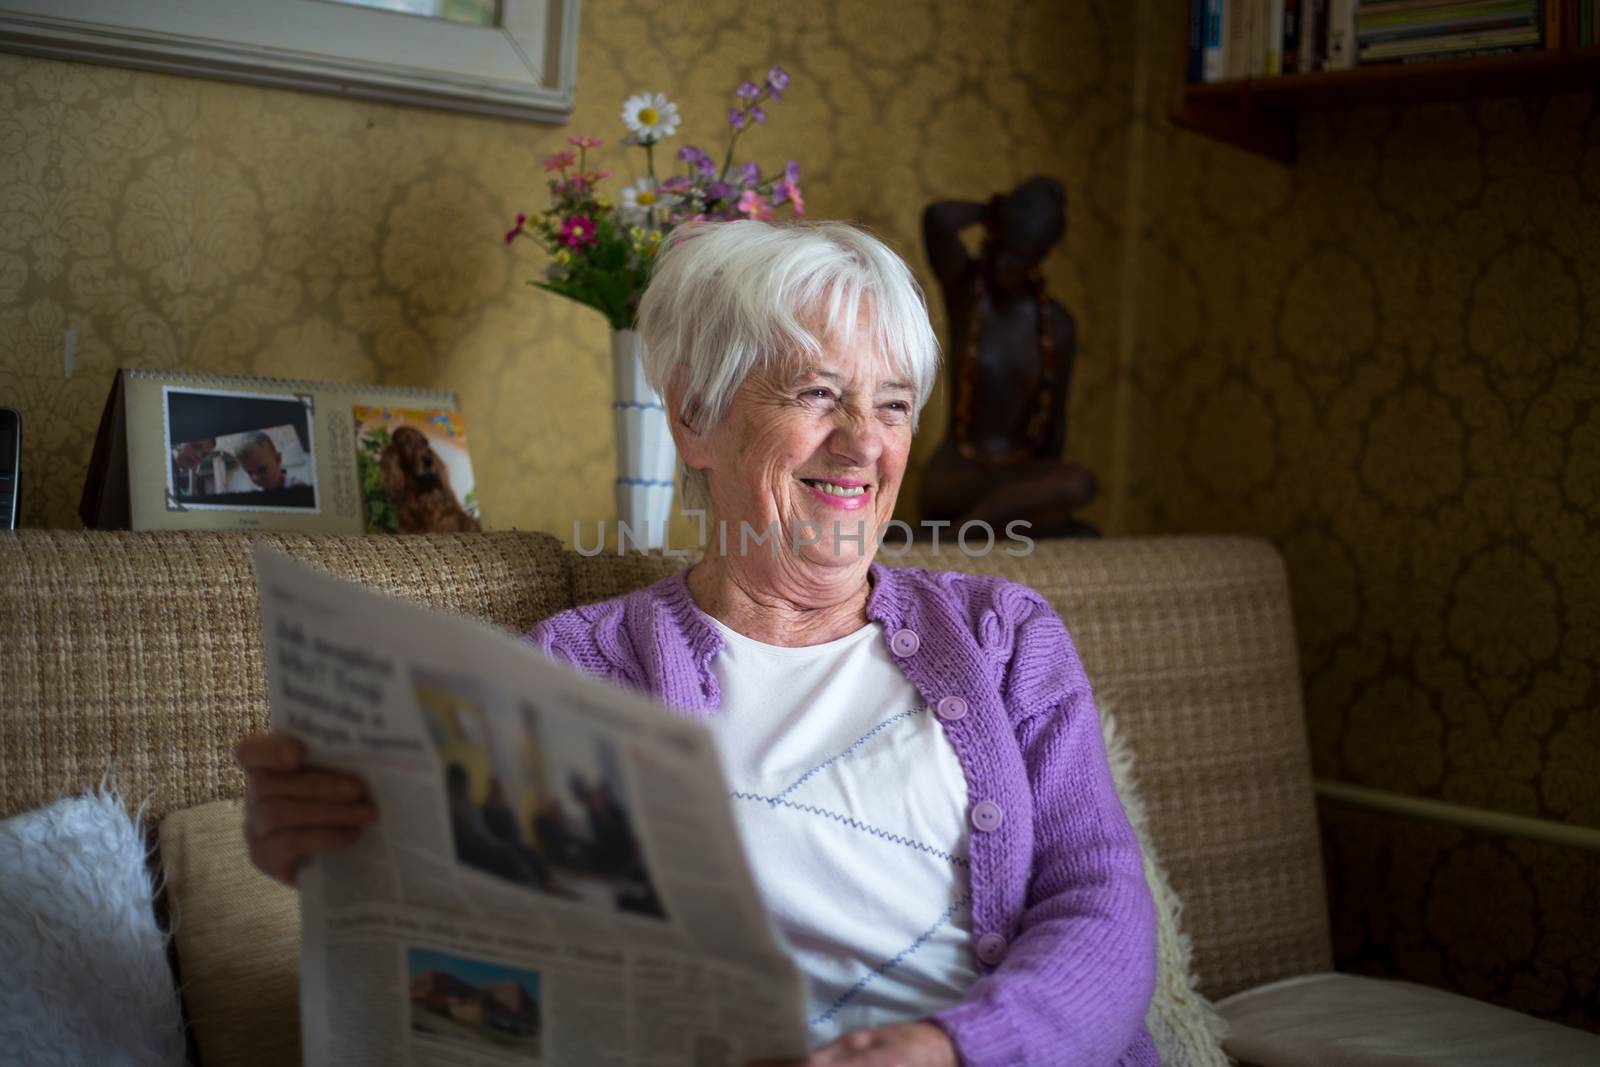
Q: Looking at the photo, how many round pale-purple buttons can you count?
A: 4